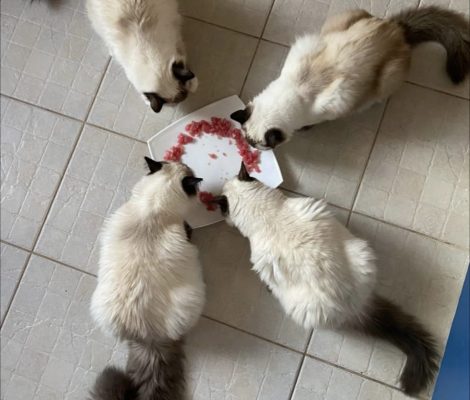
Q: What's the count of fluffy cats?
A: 4